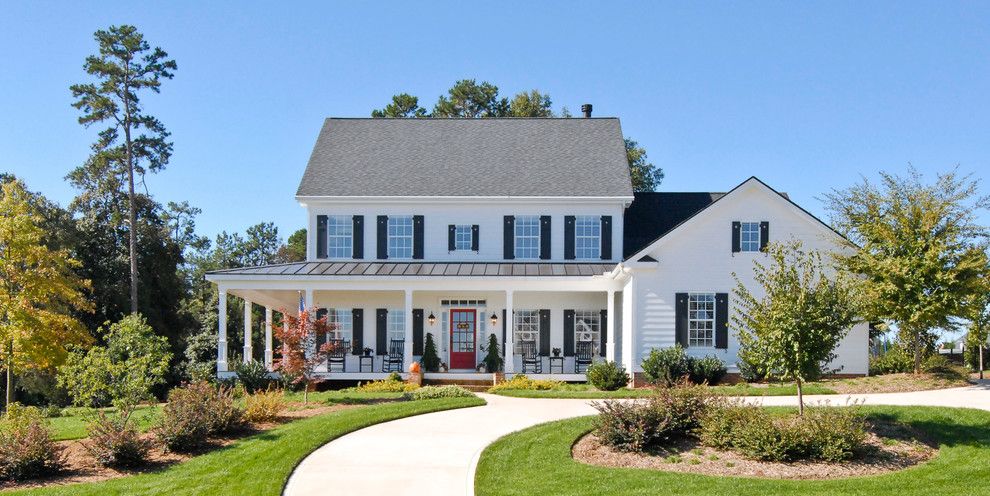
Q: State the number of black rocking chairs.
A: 4